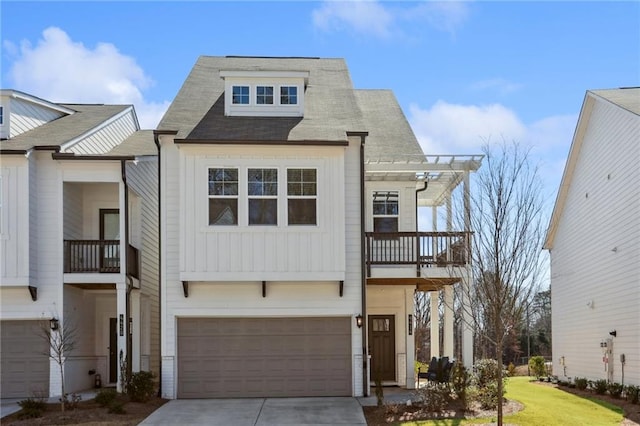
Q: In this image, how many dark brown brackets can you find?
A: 4